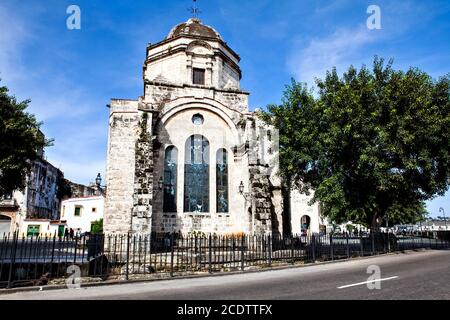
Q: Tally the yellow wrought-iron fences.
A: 0